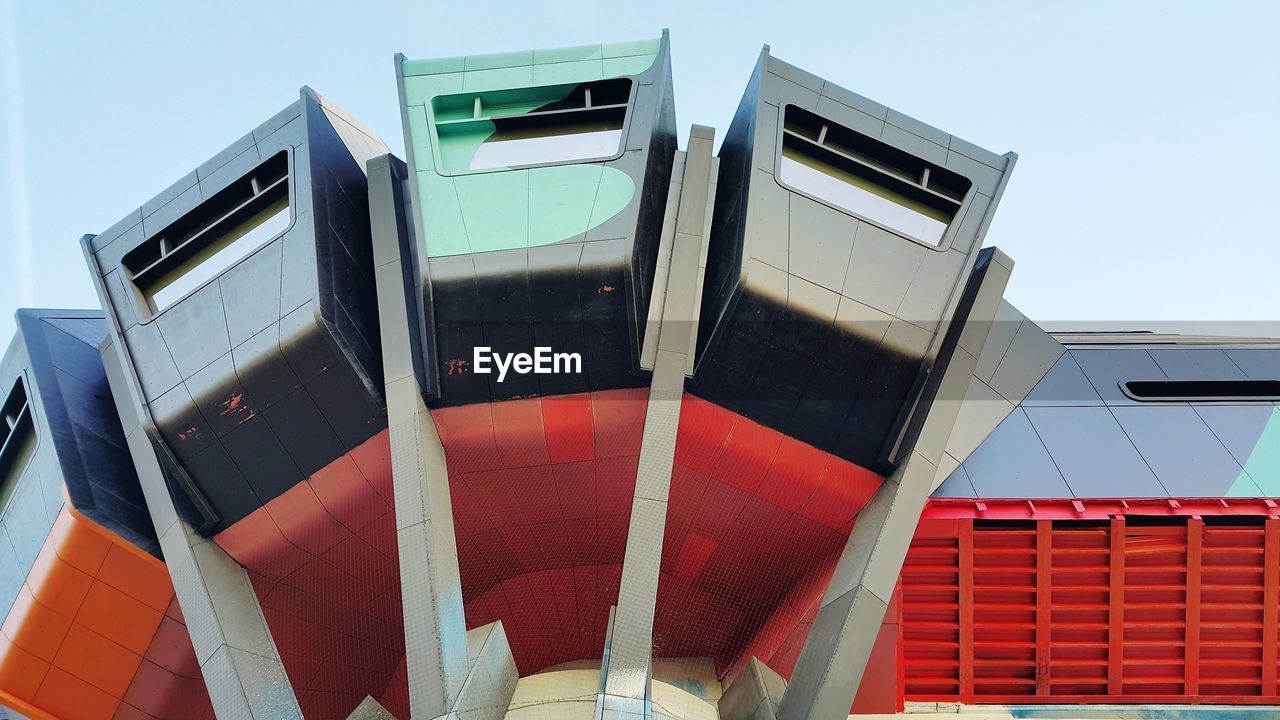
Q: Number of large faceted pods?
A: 4